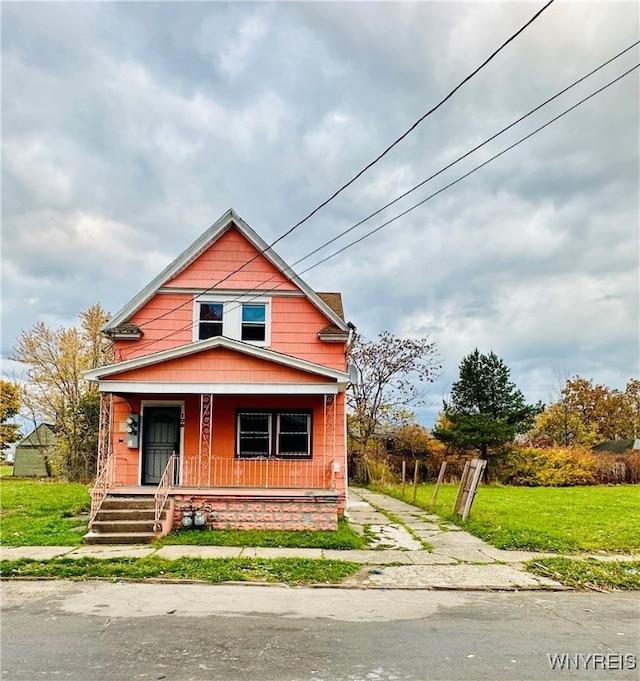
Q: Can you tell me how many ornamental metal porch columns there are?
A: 3